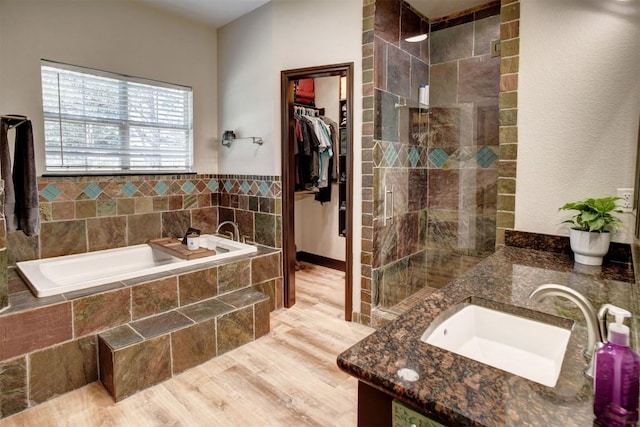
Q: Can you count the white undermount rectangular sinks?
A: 1